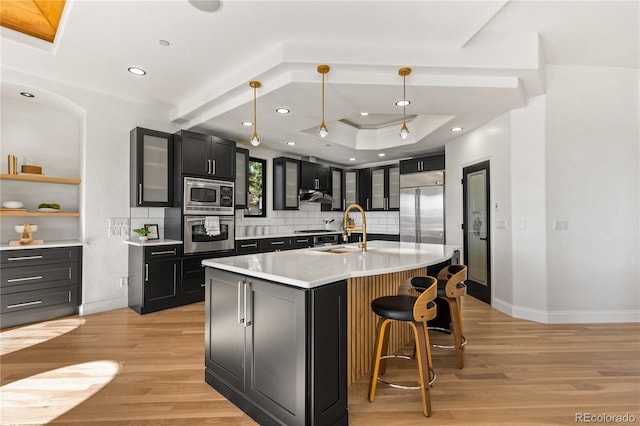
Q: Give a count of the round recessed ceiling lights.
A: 10